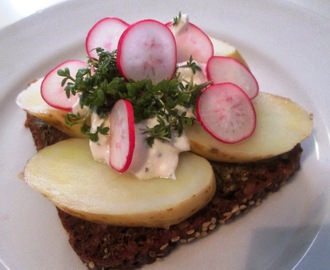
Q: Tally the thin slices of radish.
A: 7